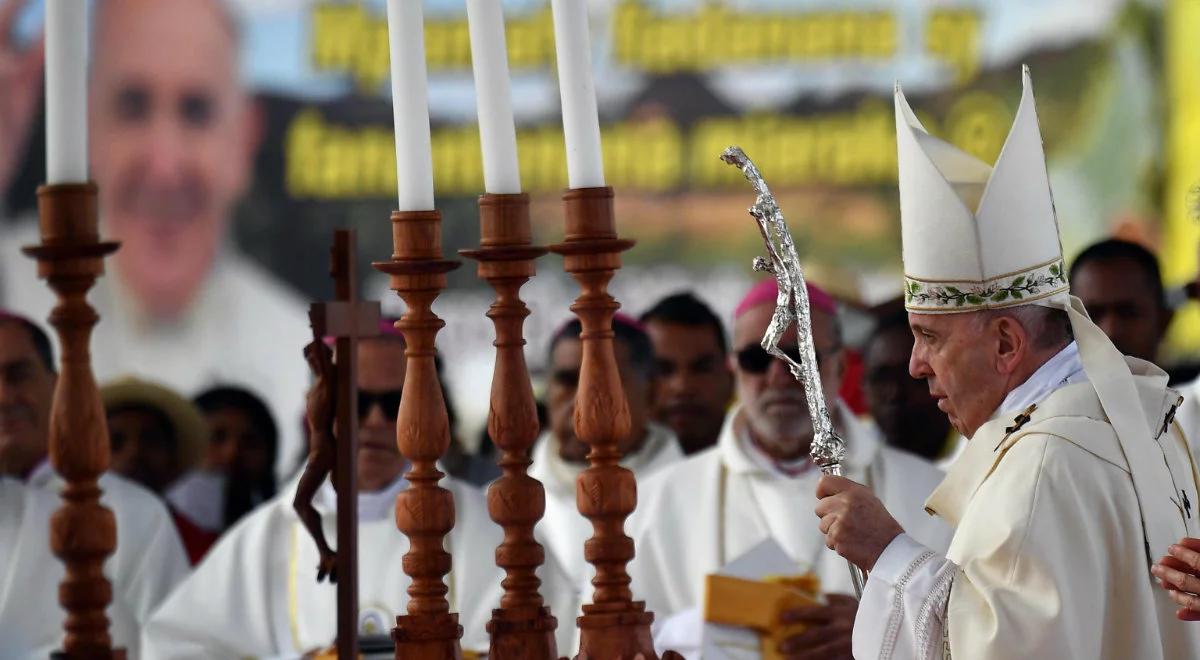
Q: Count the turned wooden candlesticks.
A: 4